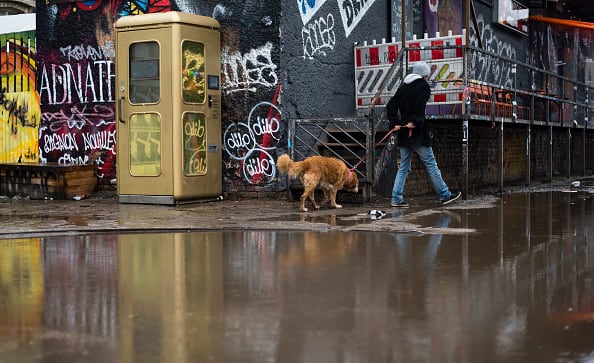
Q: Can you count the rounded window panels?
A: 4